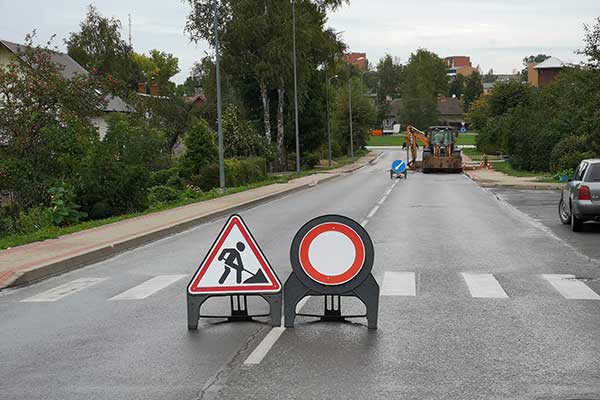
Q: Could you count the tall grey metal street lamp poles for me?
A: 4